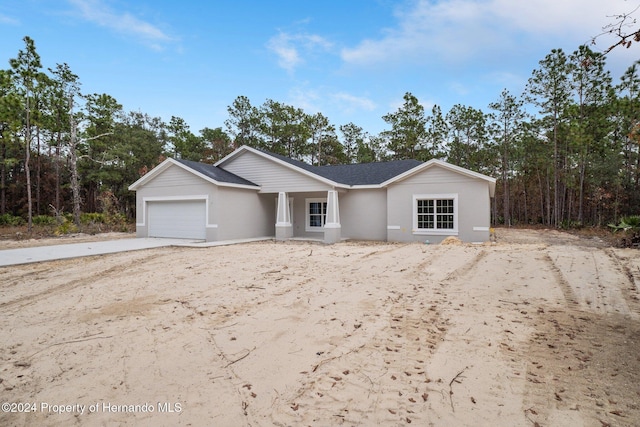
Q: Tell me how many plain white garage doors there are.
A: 1